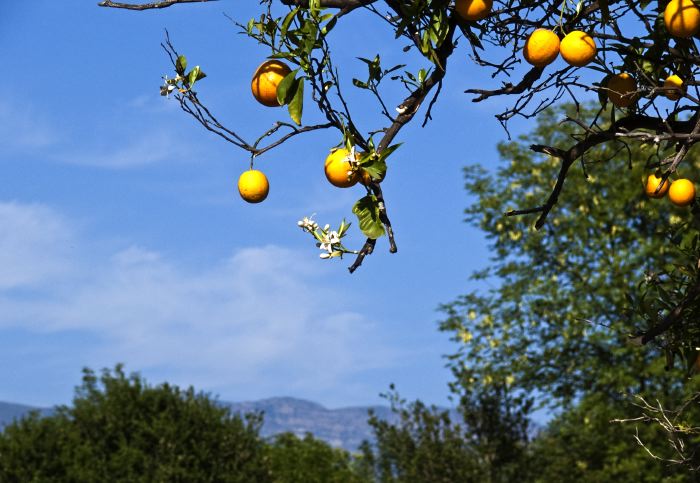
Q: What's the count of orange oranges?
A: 12